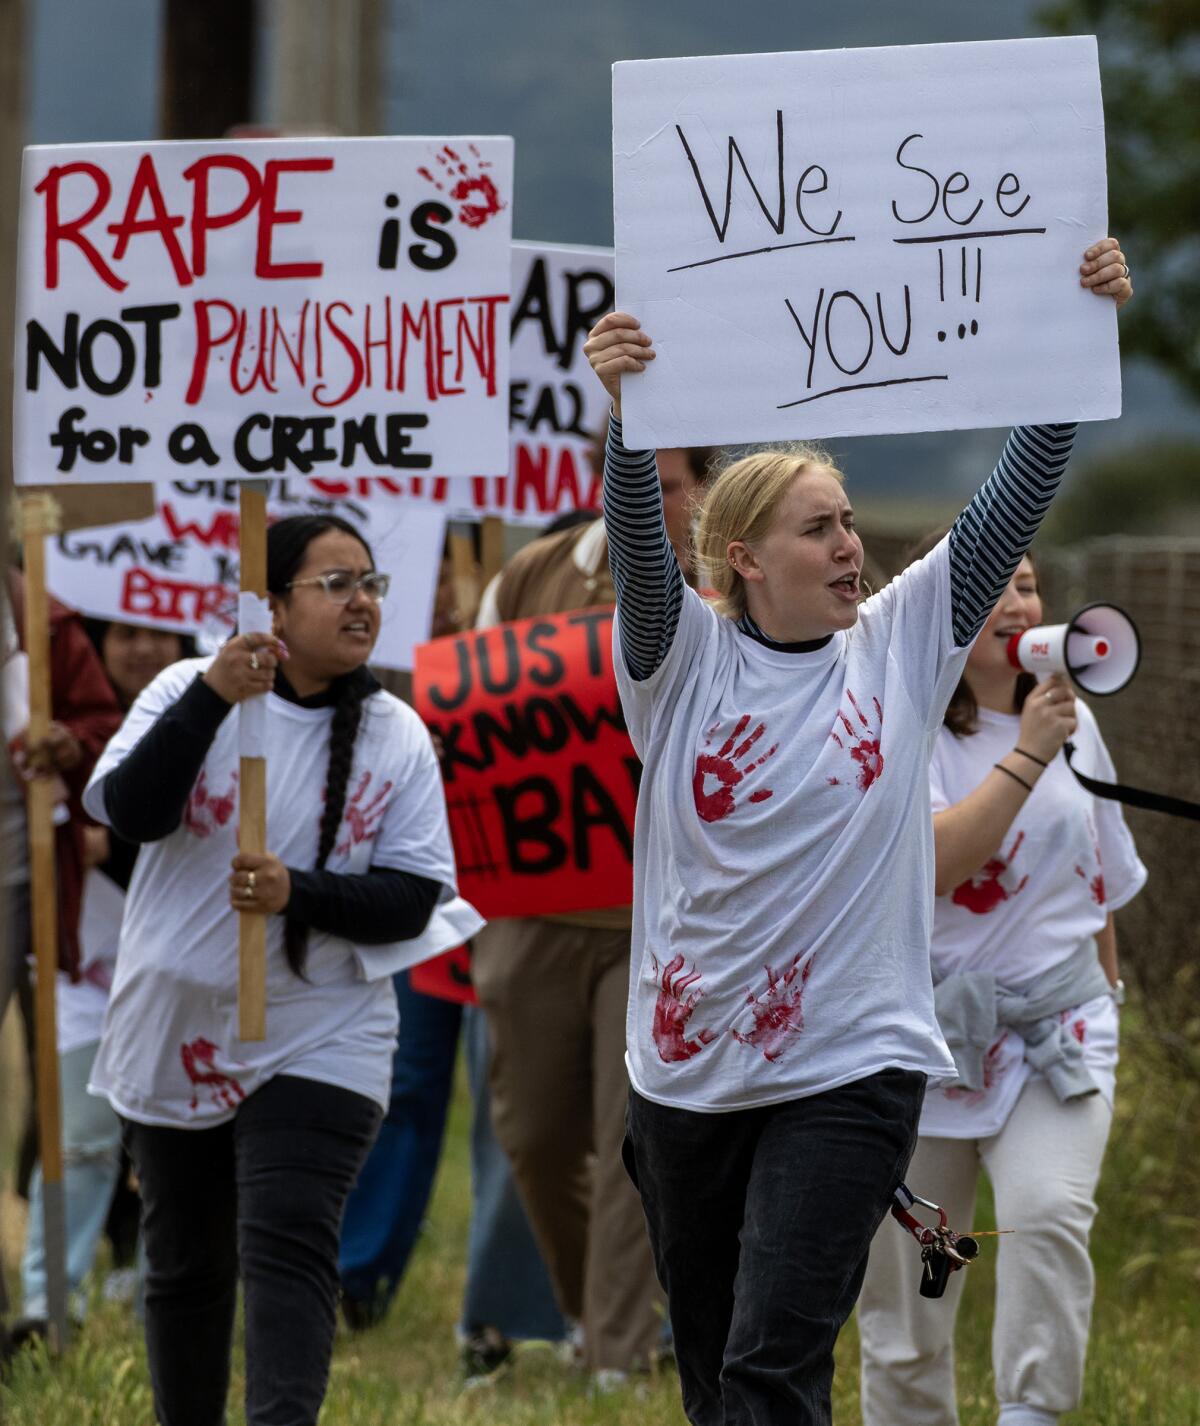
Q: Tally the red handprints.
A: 12